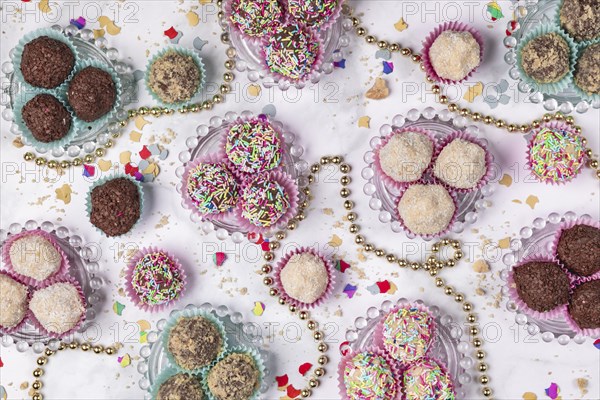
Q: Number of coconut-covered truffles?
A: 8